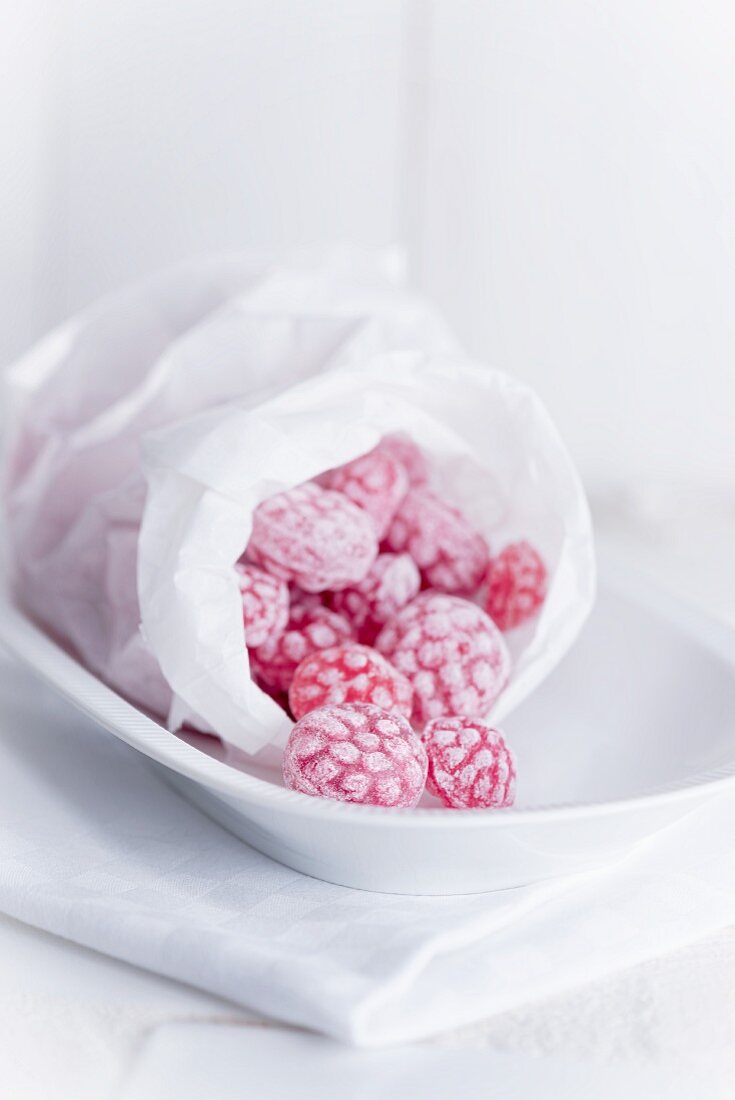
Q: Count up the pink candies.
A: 12